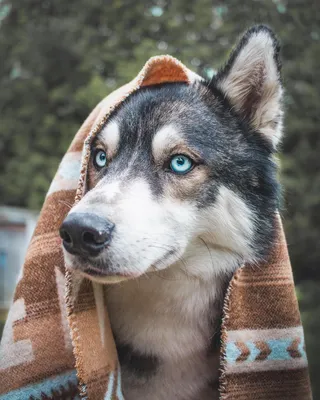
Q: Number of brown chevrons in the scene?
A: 3